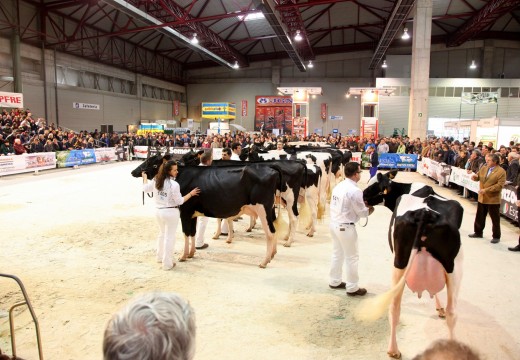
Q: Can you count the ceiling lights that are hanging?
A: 7